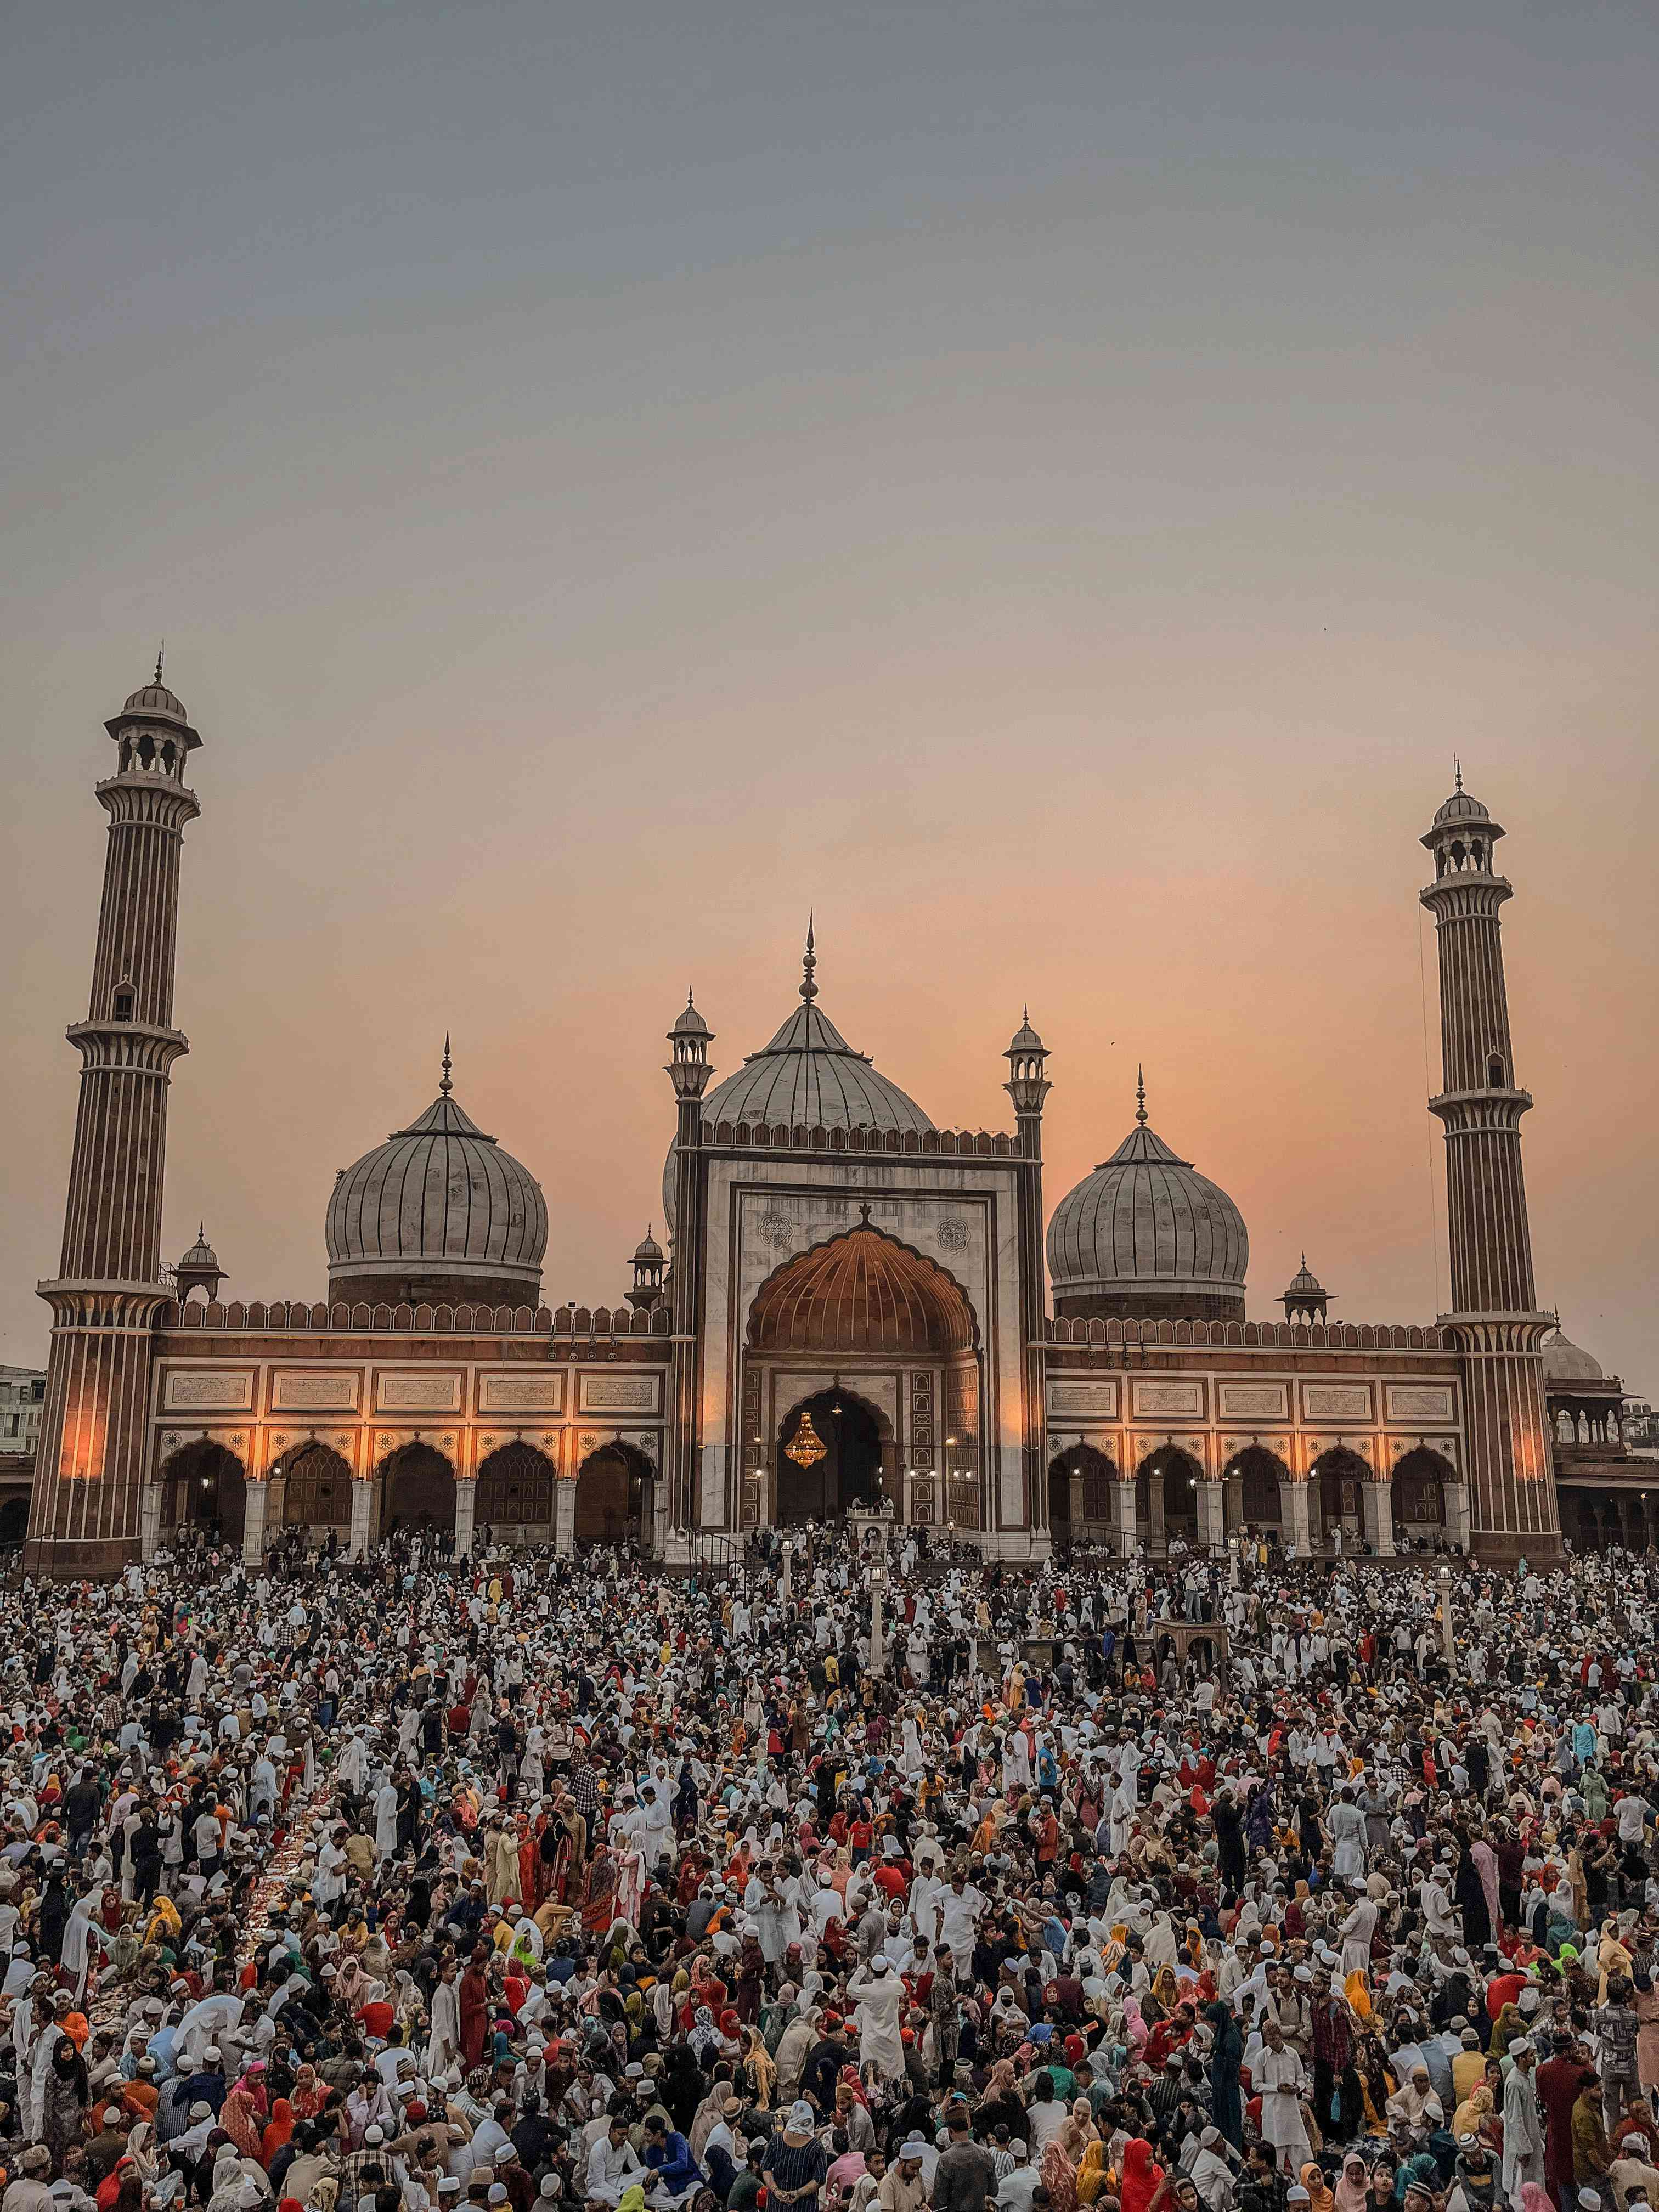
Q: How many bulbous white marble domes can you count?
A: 3